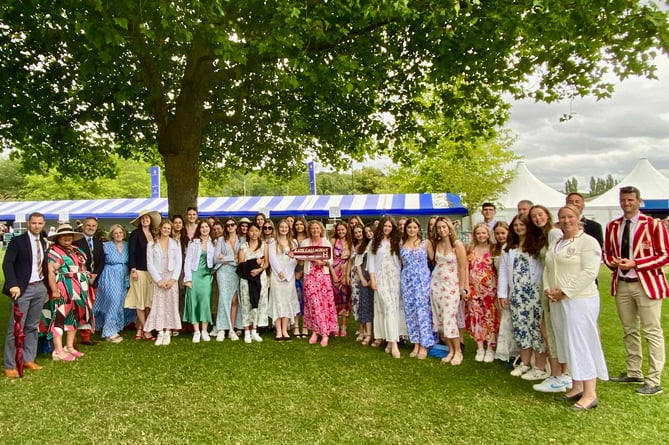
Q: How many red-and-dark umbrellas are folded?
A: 1